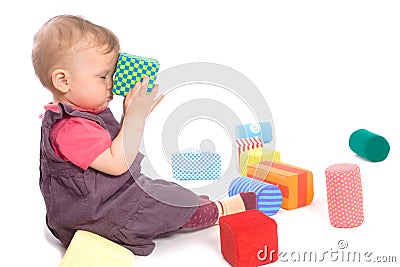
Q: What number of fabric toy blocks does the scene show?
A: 11